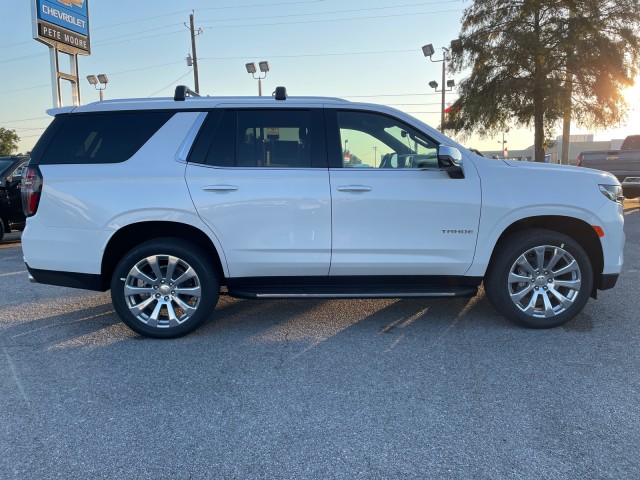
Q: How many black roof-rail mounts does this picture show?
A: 2